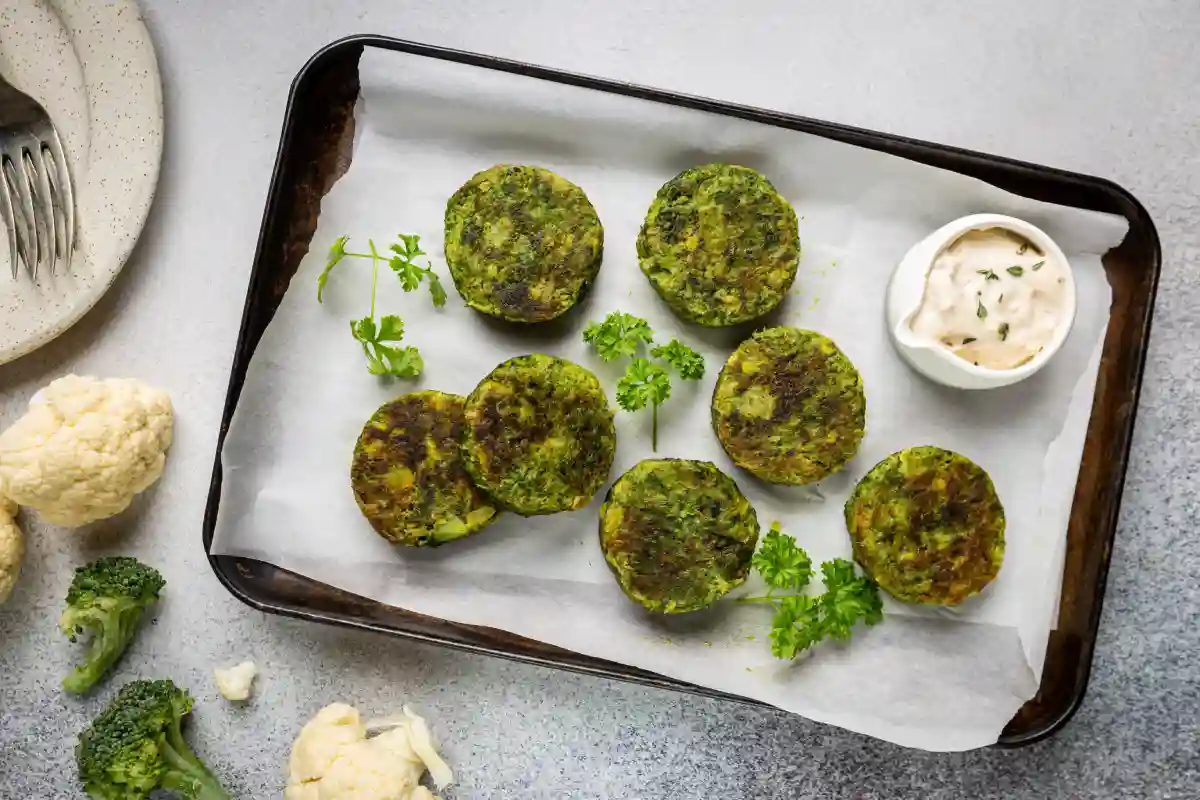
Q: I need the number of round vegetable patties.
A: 7